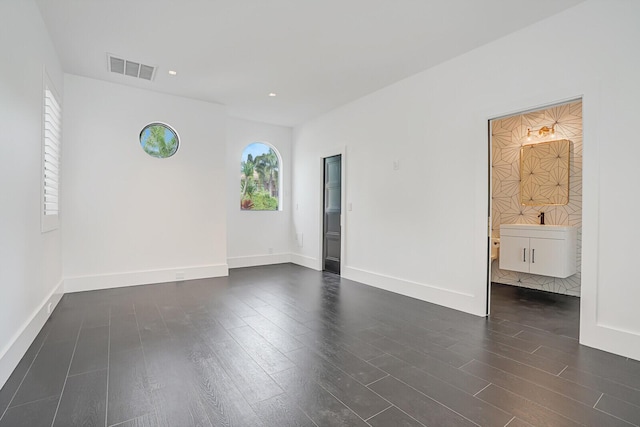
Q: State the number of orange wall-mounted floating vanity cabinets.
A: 0